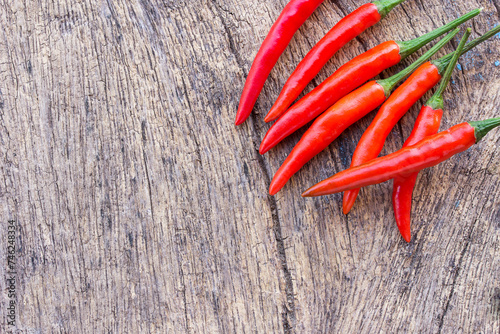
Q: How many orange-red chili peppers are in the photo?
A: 7